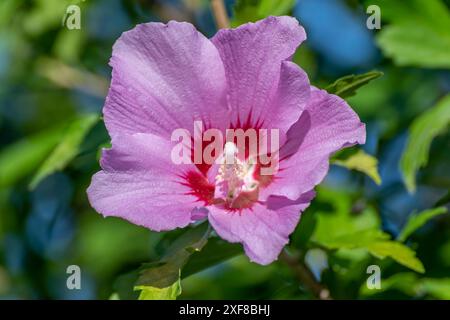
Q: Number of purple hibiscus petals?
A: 5